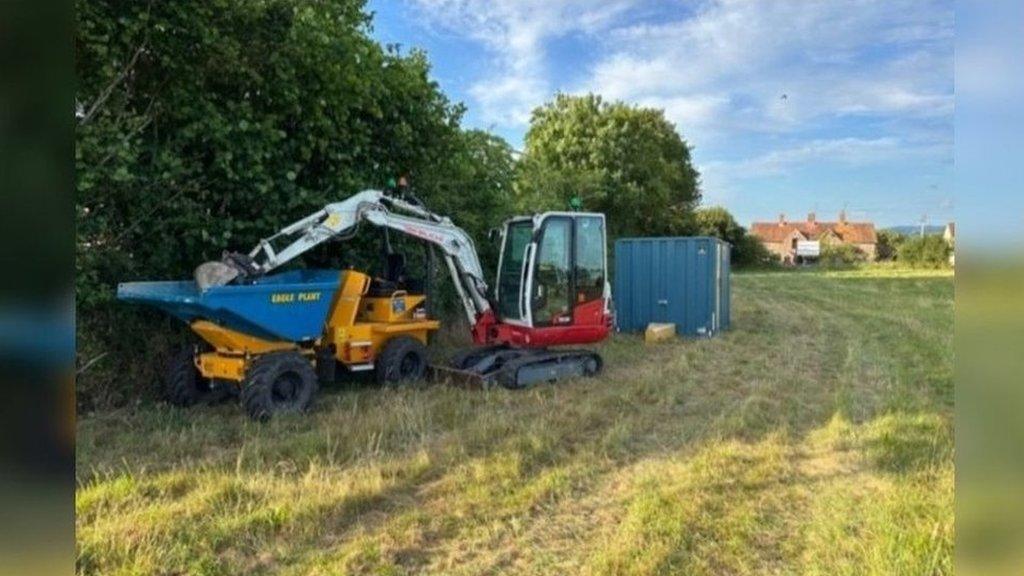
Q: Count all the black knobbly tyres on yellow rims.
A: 0